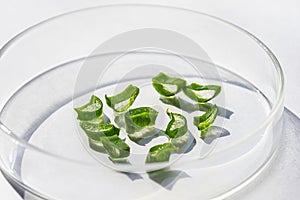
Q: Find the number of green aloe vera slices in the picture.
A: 10